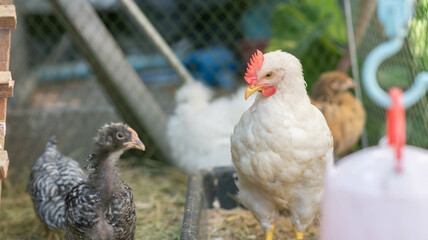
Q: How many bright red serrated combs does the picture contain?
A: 1